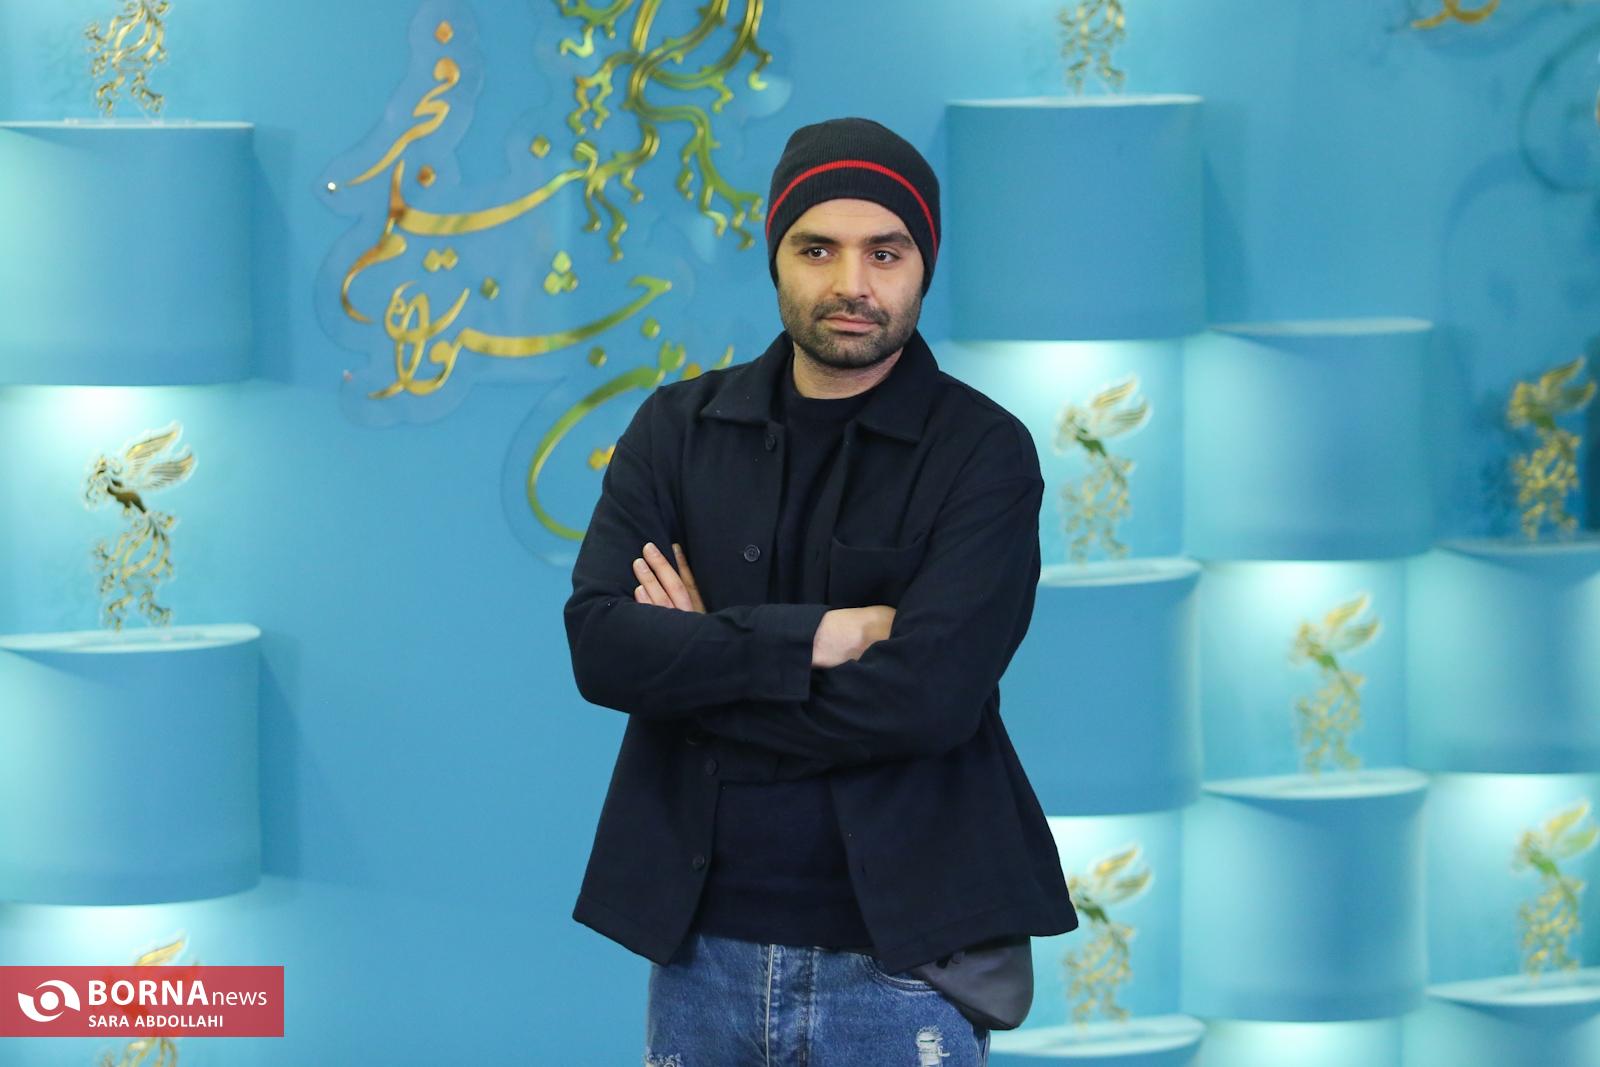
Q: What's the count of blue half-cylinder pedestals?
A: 9